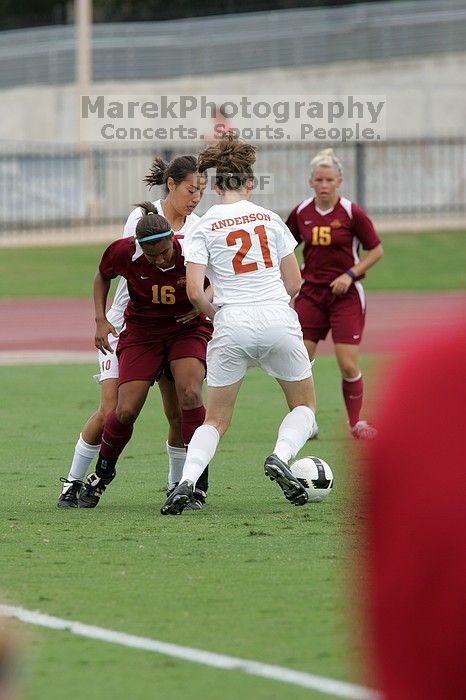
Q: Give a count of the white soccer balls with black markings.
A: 1